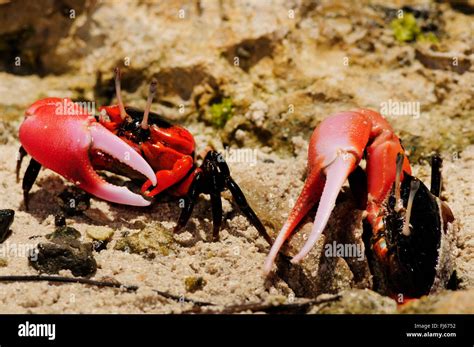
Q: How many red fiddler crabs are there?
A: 2